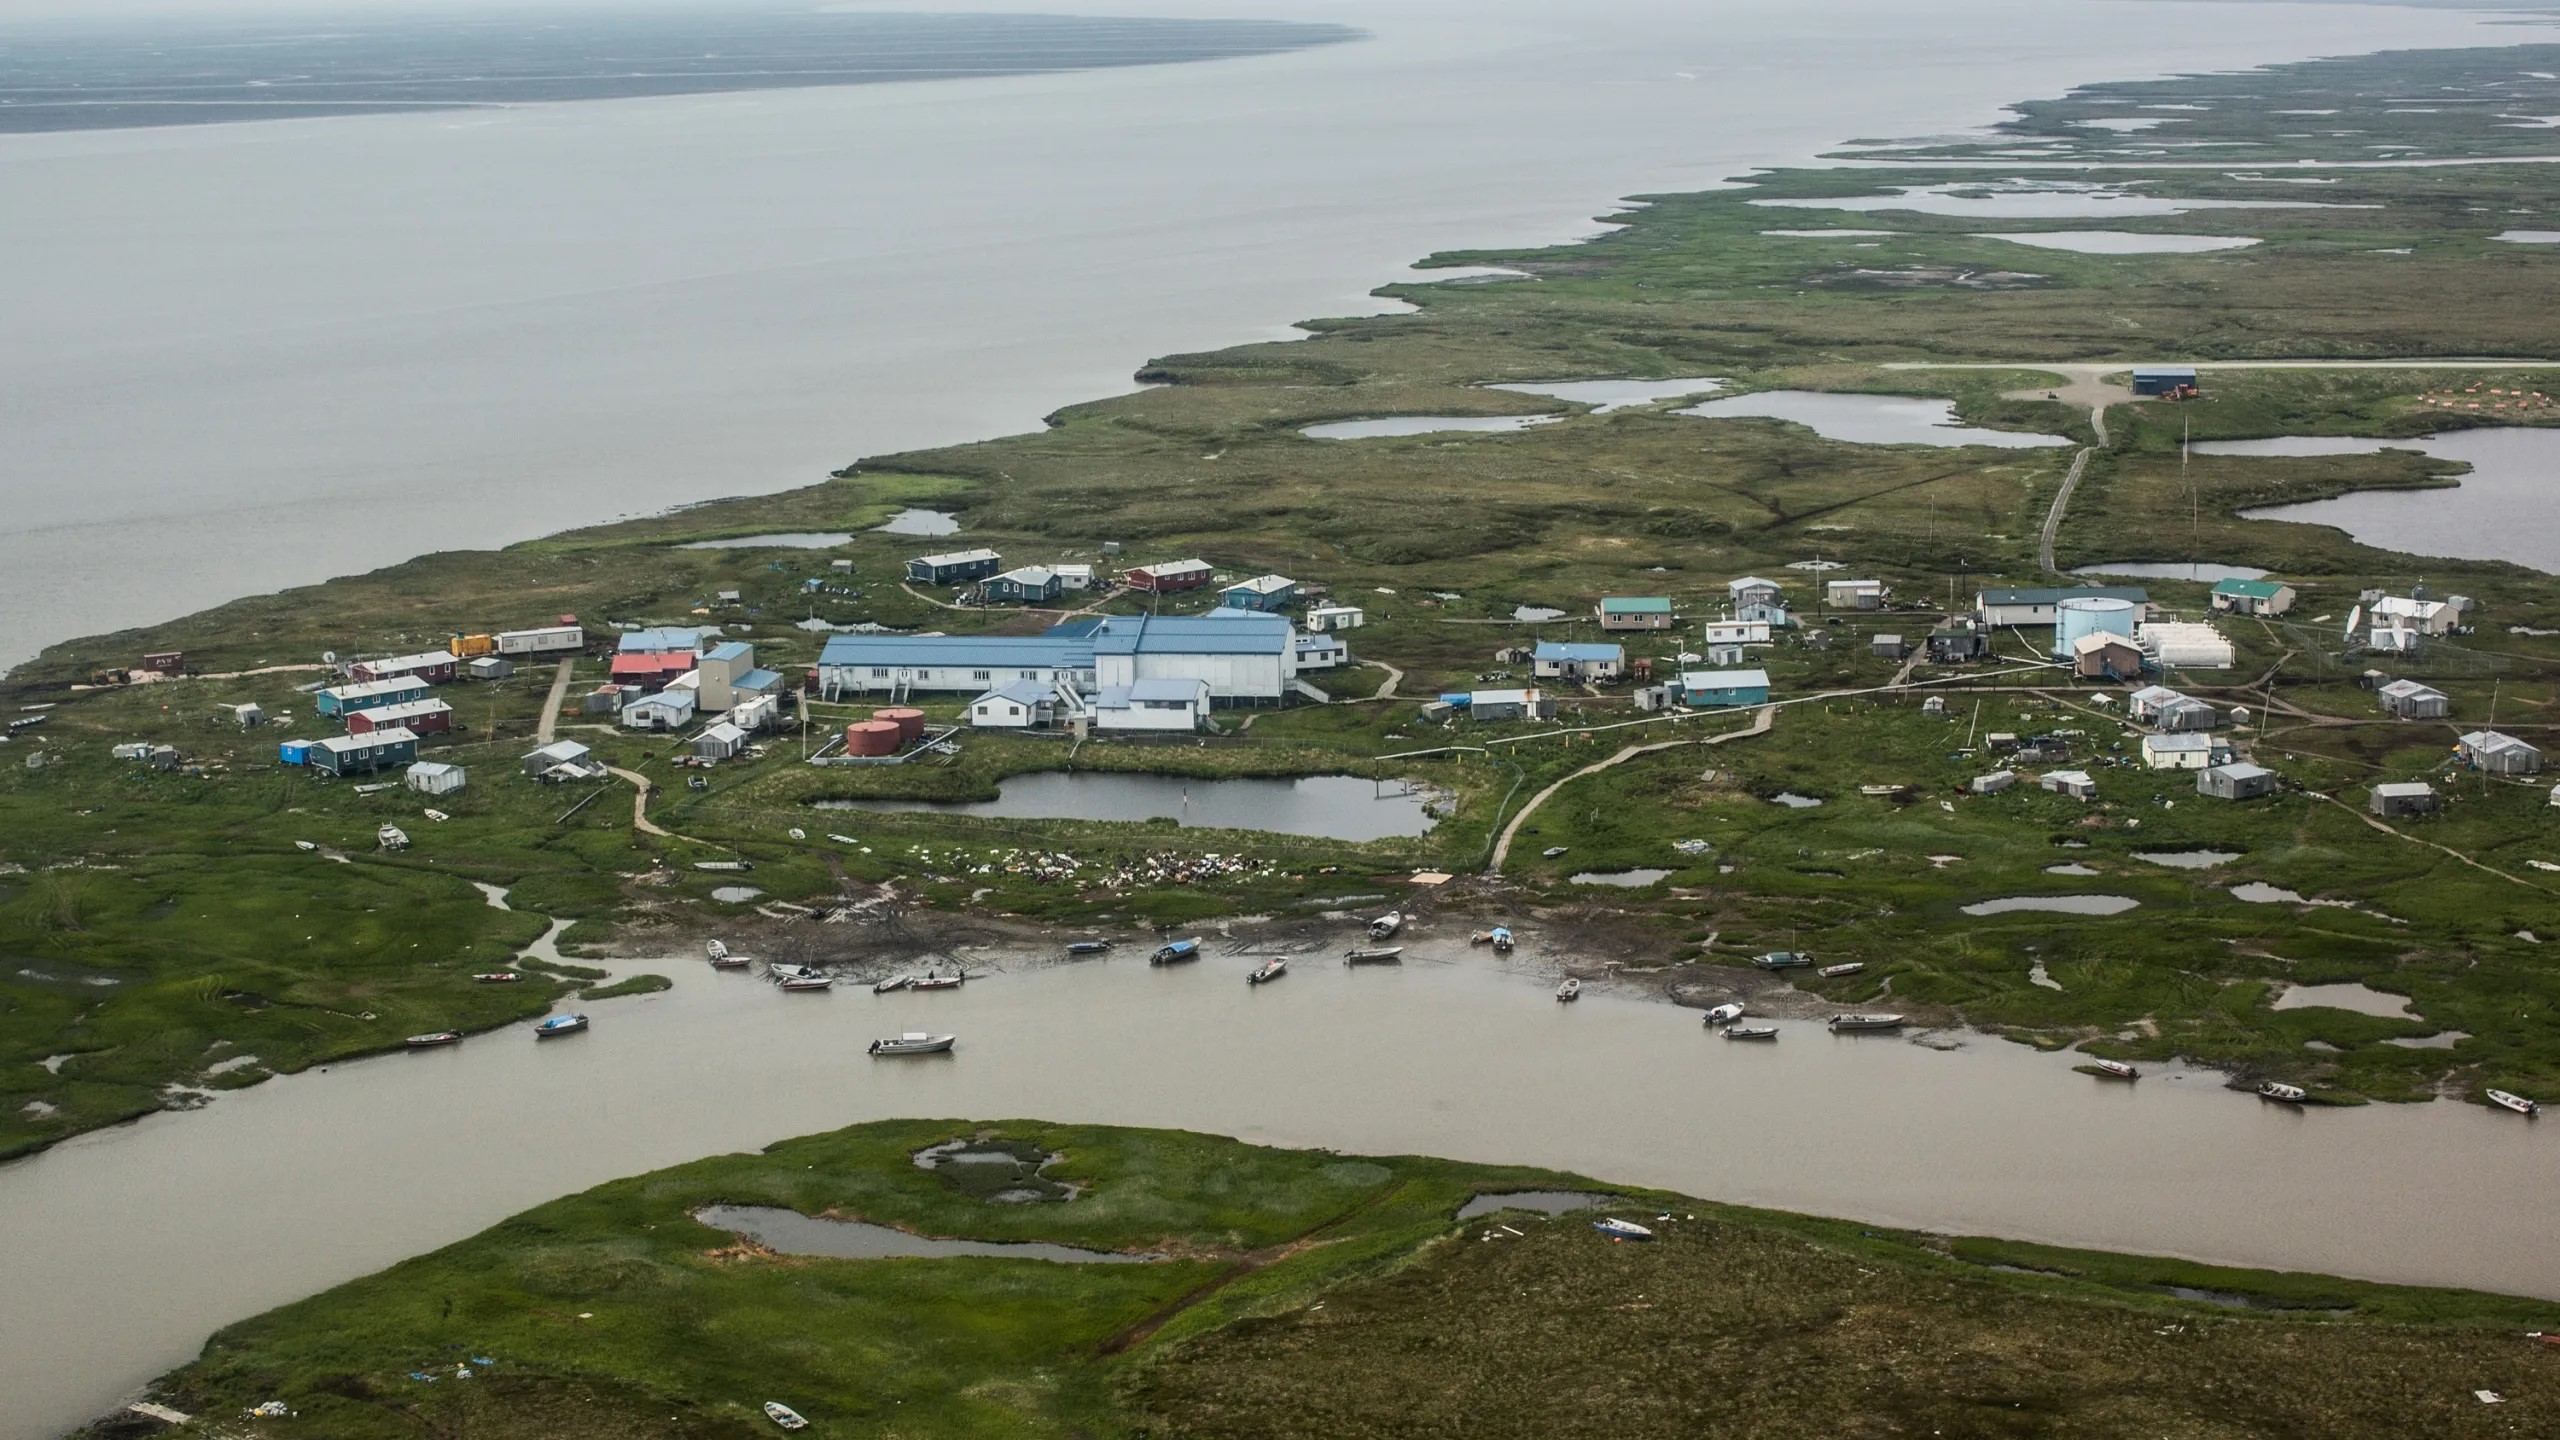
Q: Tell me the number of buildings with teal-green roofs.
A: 2